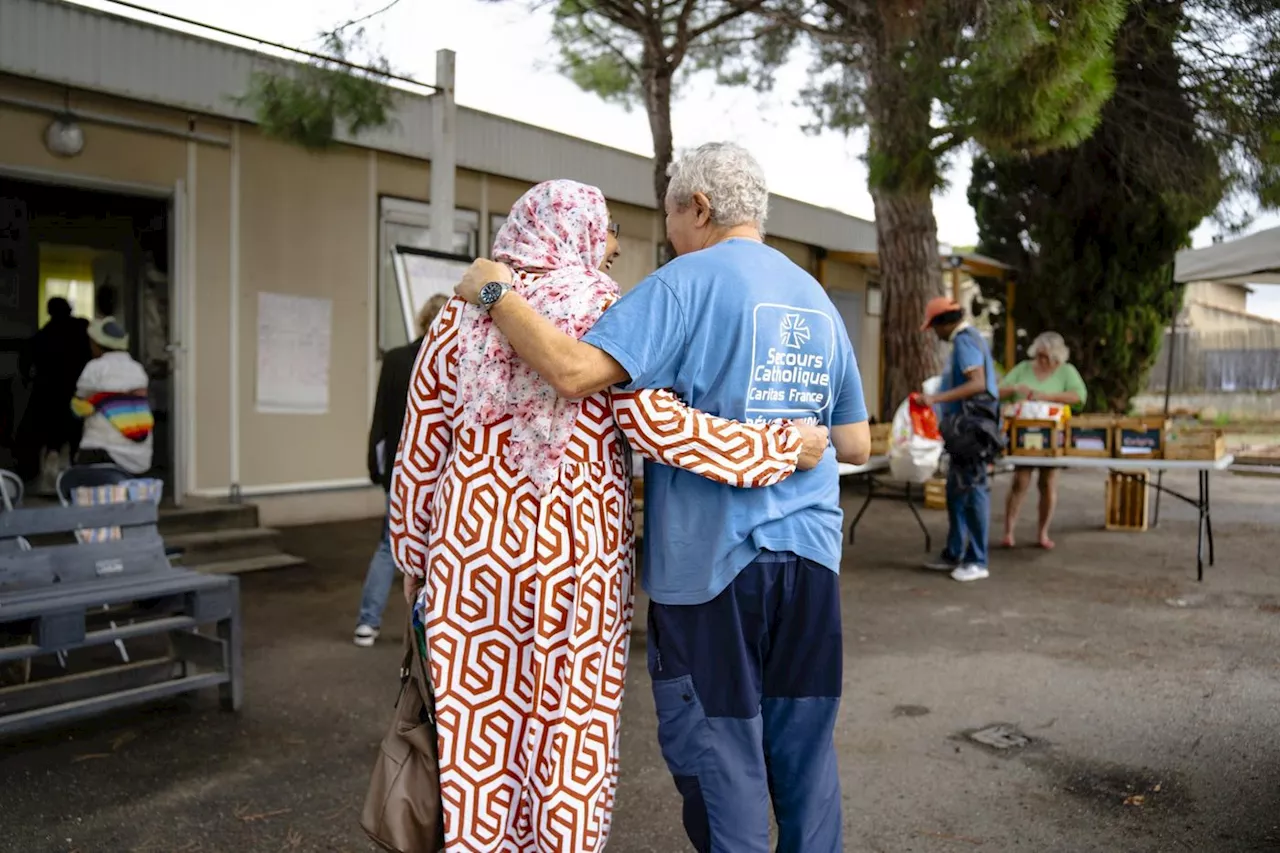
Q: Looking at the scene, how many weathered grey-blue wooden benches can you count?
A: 1